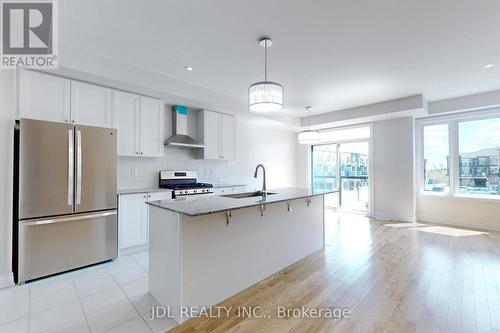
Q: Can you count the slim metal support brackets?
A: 4